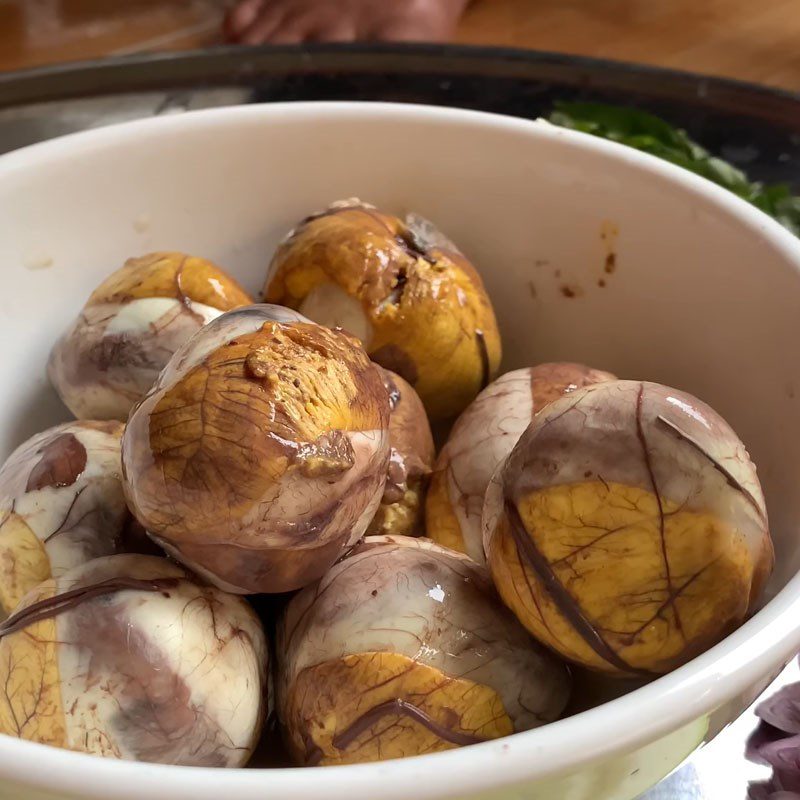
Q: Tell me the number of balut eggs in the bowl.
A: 9